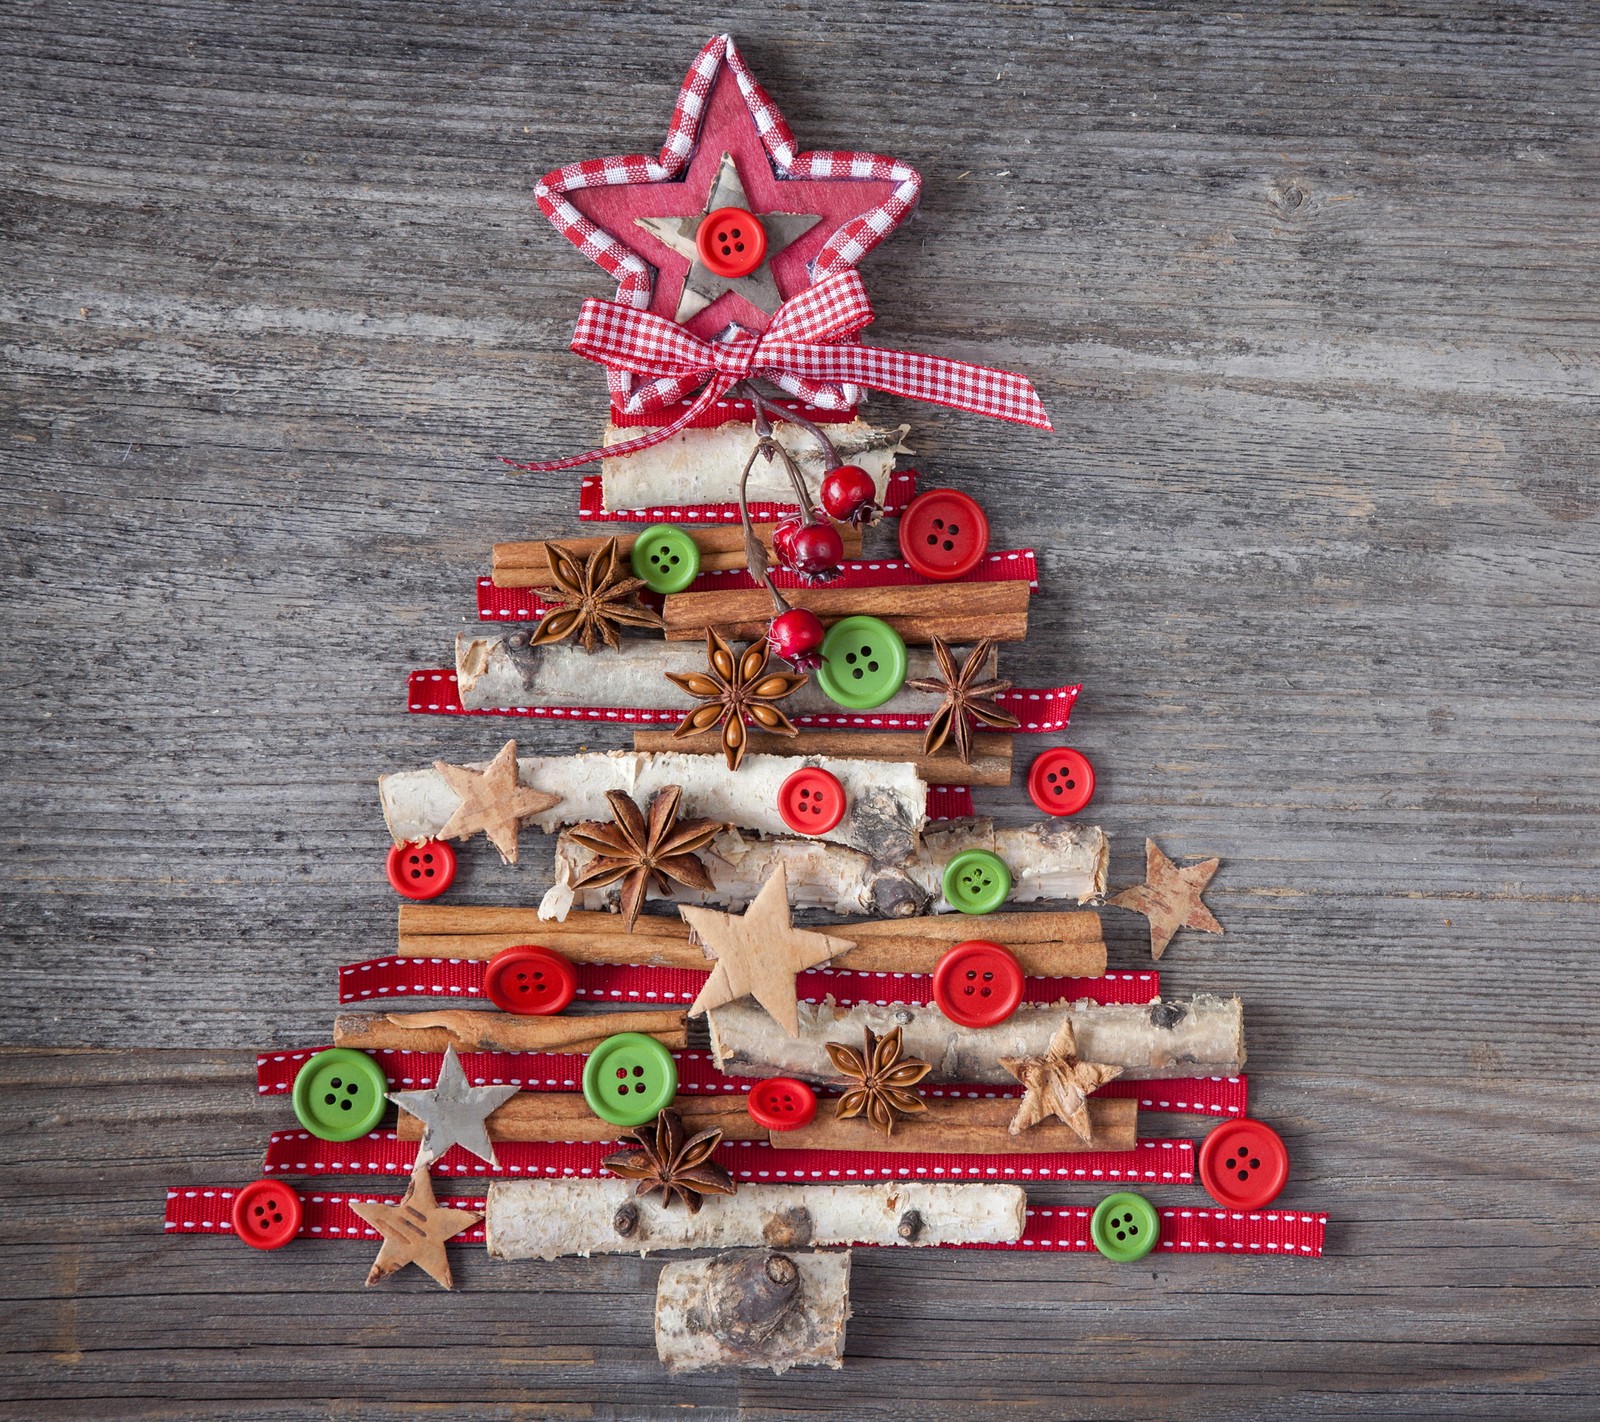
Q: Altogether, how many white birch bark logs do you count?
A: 7